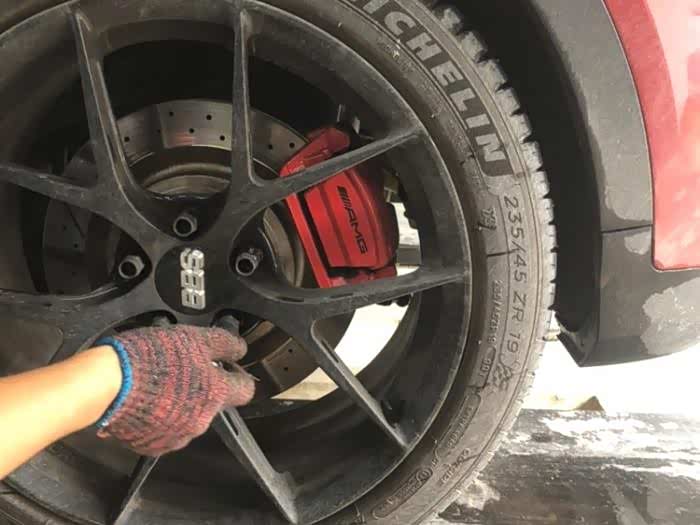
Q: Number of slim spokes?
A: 10